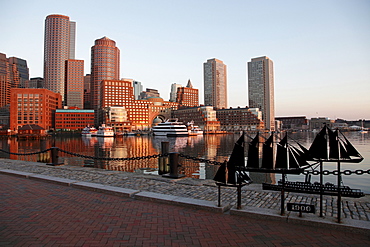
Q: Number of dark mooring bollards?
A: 2